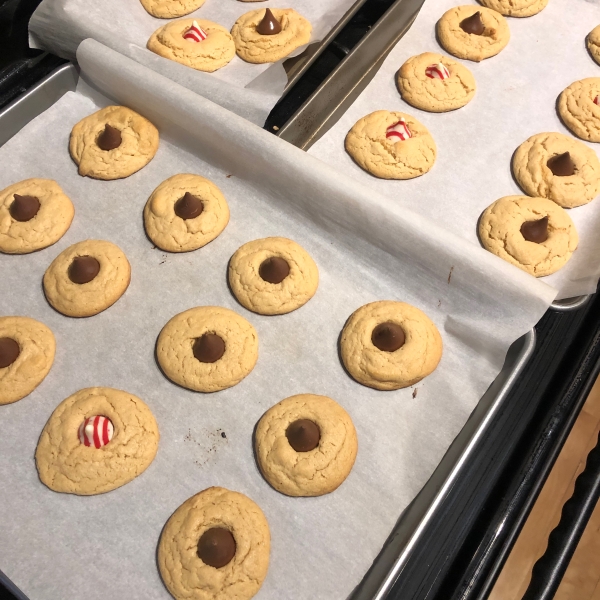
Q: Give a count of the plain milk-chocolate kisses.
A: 14